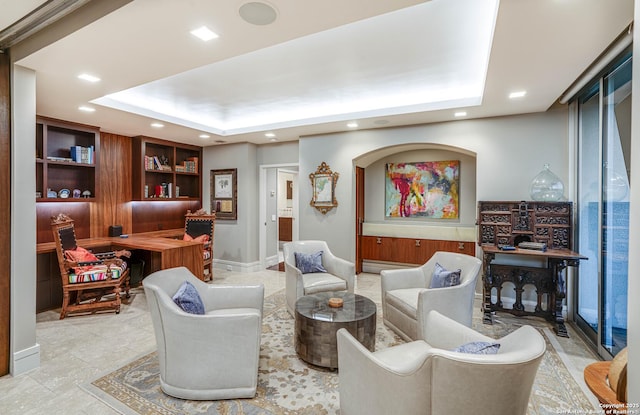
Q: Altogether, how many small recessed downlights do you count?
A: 9